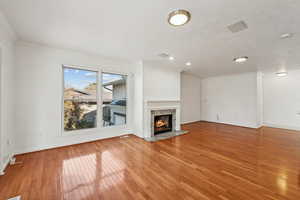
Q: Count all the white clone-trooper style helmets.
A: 0